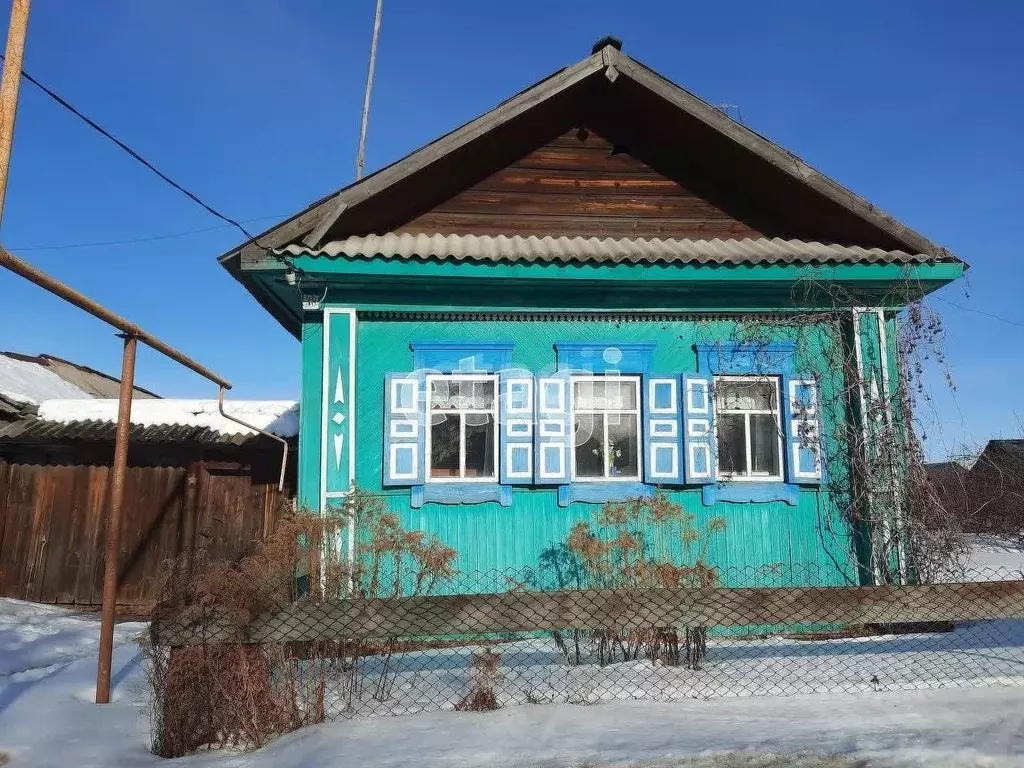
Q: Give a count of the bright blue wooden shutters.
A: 6